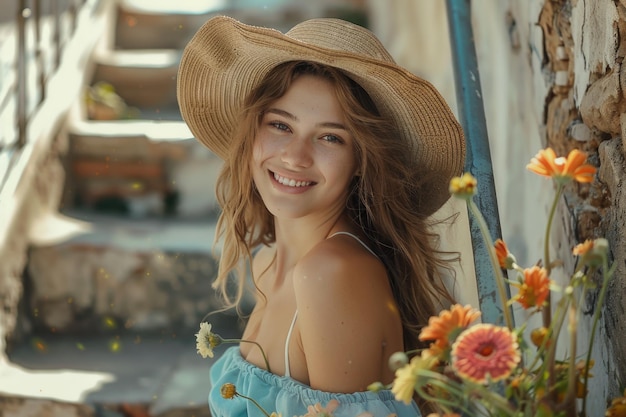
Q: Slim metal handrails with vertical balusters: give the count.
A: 1